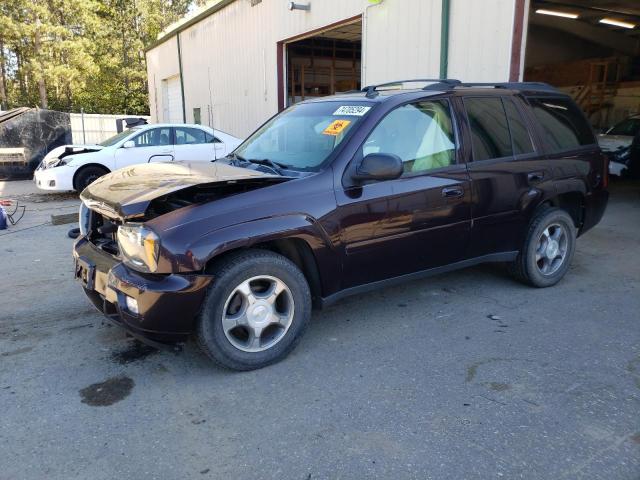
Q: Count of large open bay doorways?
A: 2